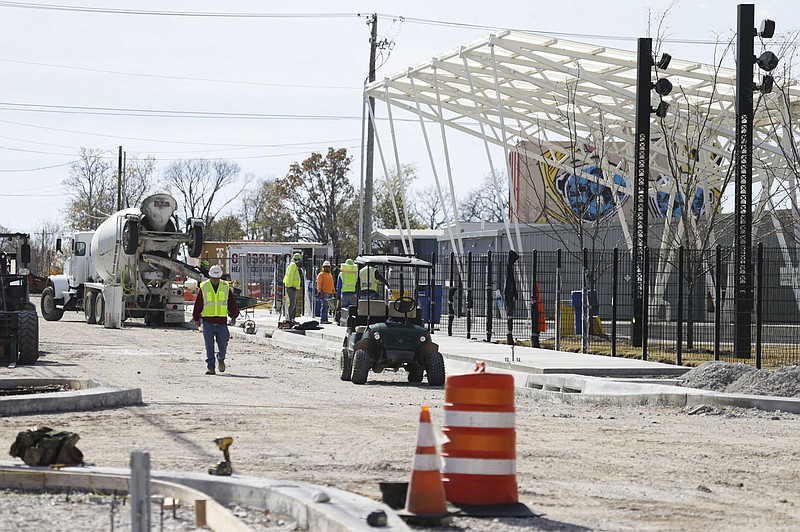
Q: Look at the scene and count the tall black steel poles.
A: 2